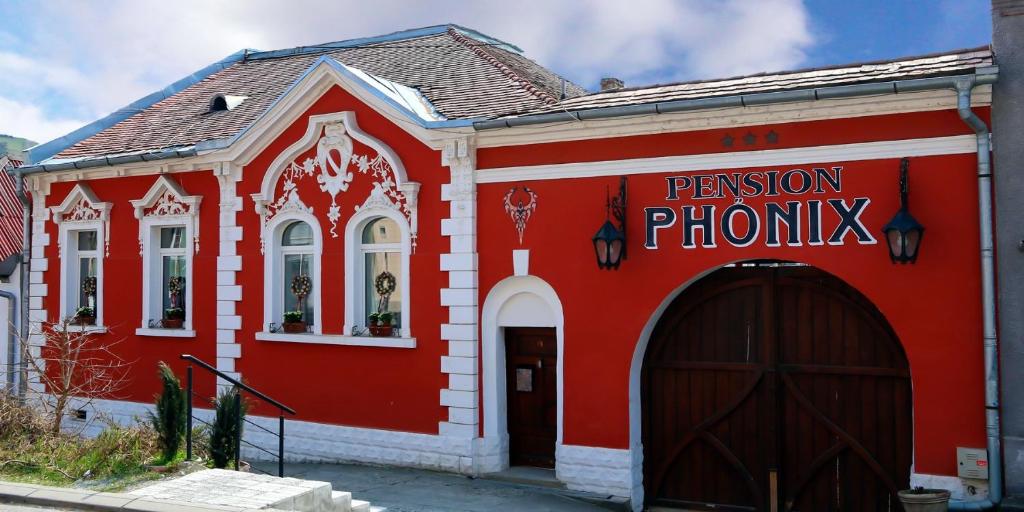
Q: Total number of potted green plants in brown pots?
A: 4